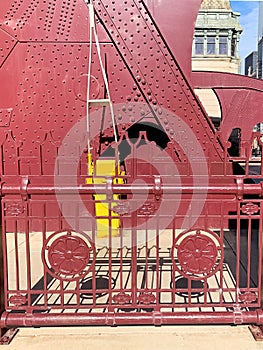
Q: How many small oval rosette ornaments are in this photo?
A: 8